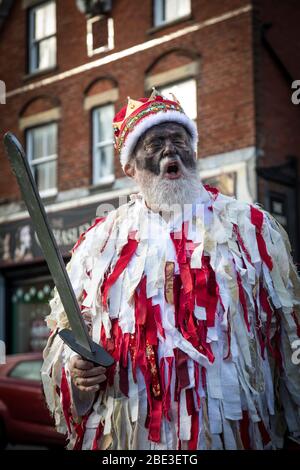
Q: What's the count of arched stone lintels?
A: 3